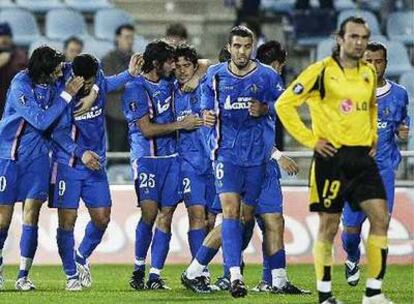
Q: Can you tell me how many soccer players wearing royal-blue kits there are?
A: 7